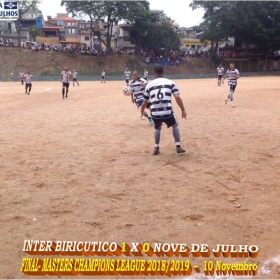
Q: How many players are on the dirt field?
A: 11